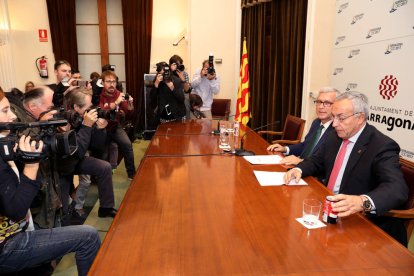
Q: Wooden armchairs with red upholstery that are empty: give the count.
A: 2